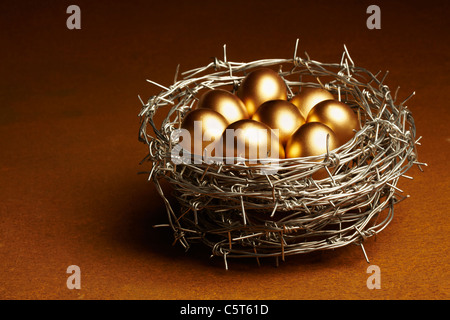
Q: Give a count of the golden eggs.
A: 8